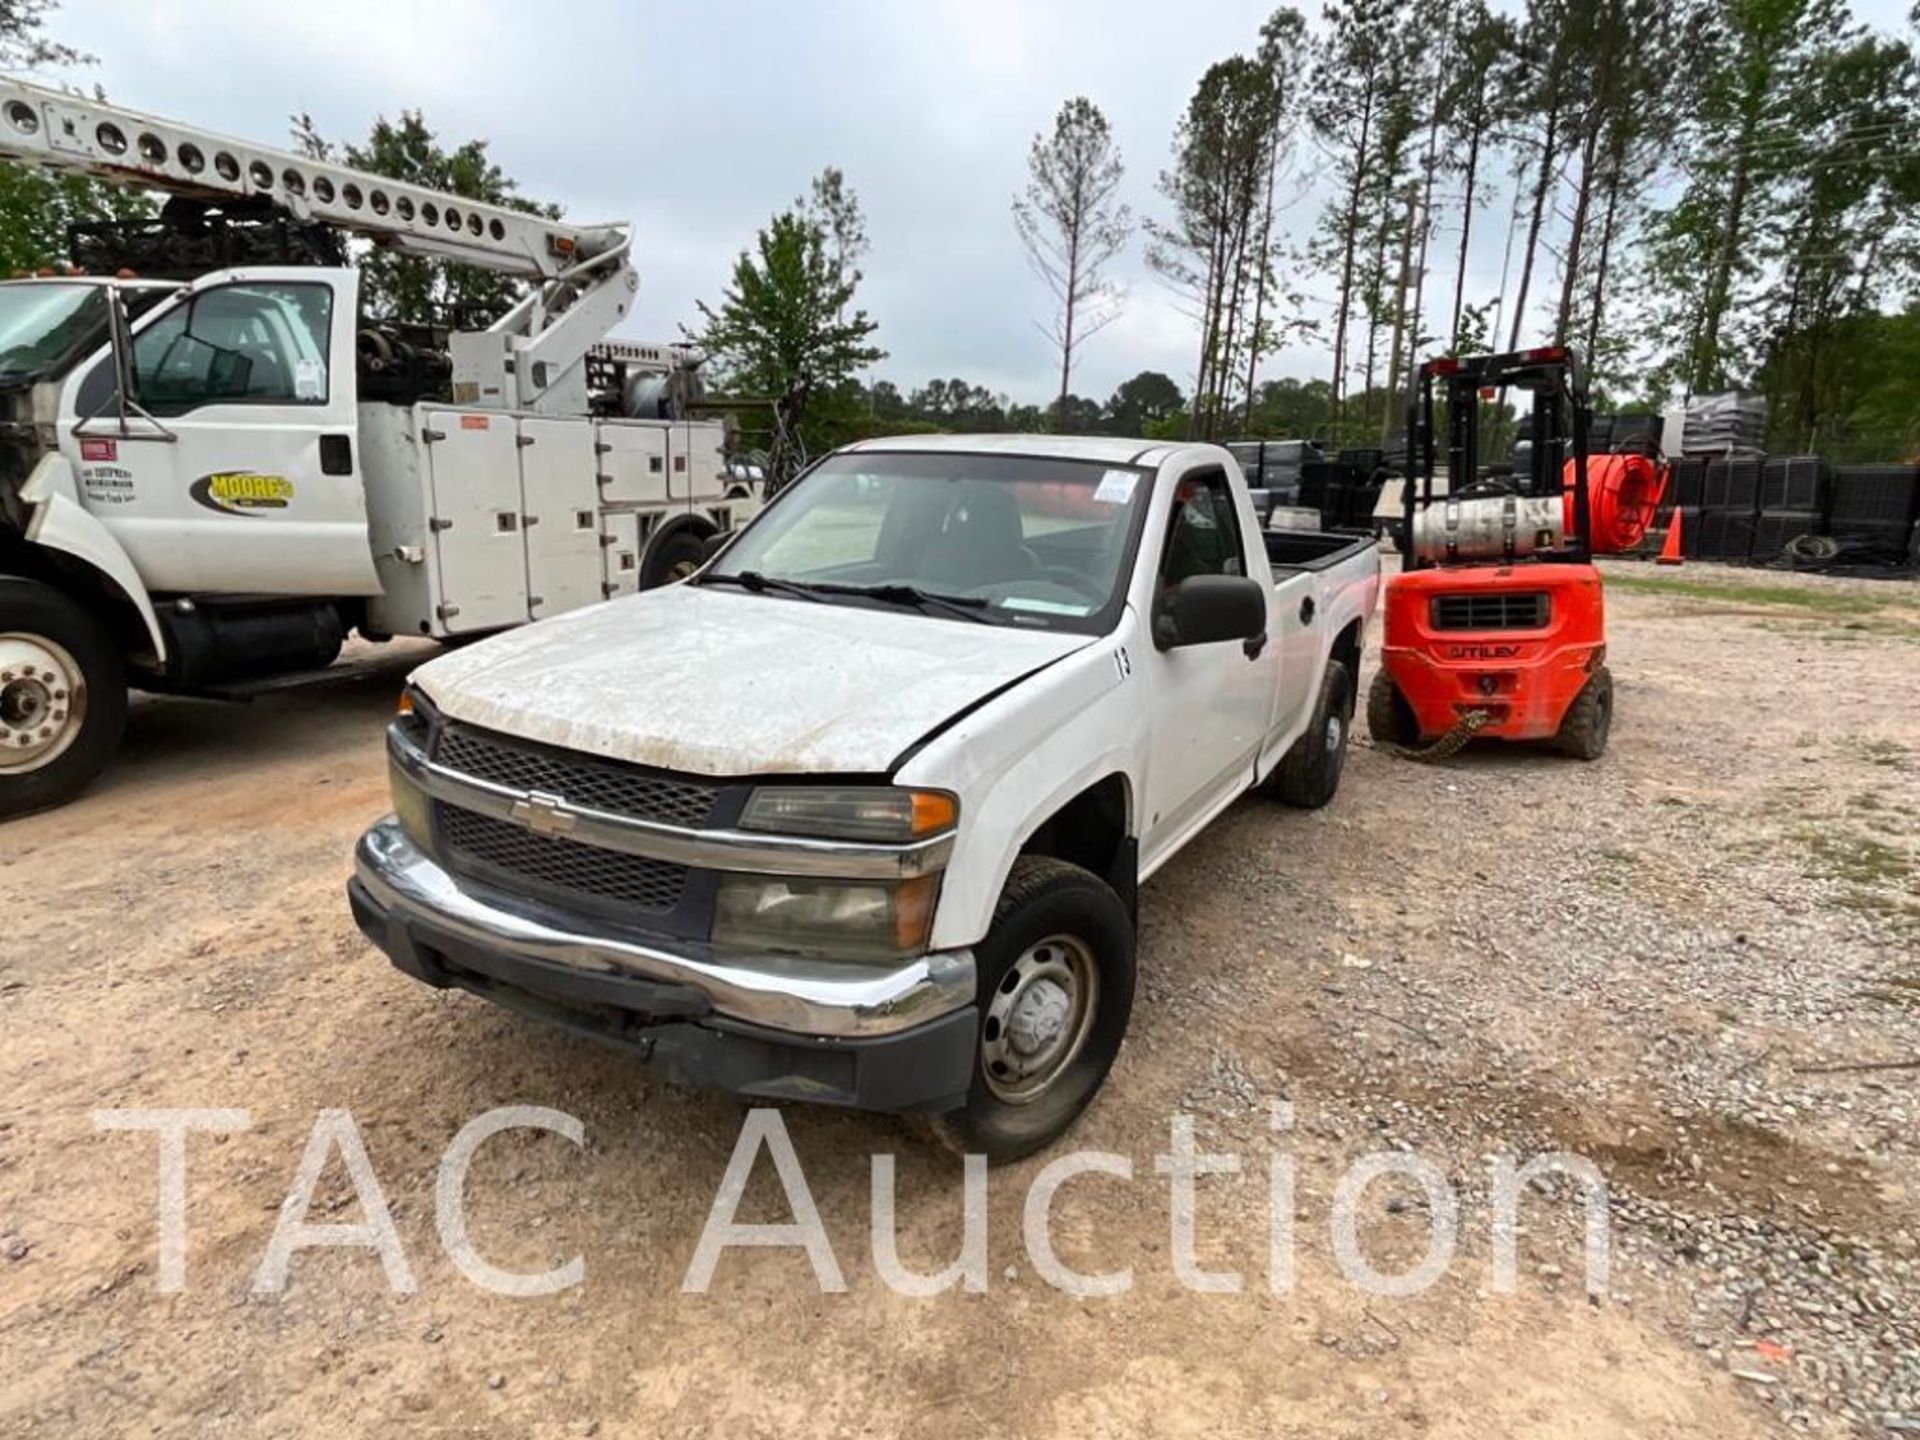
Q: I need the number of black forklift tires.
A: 2